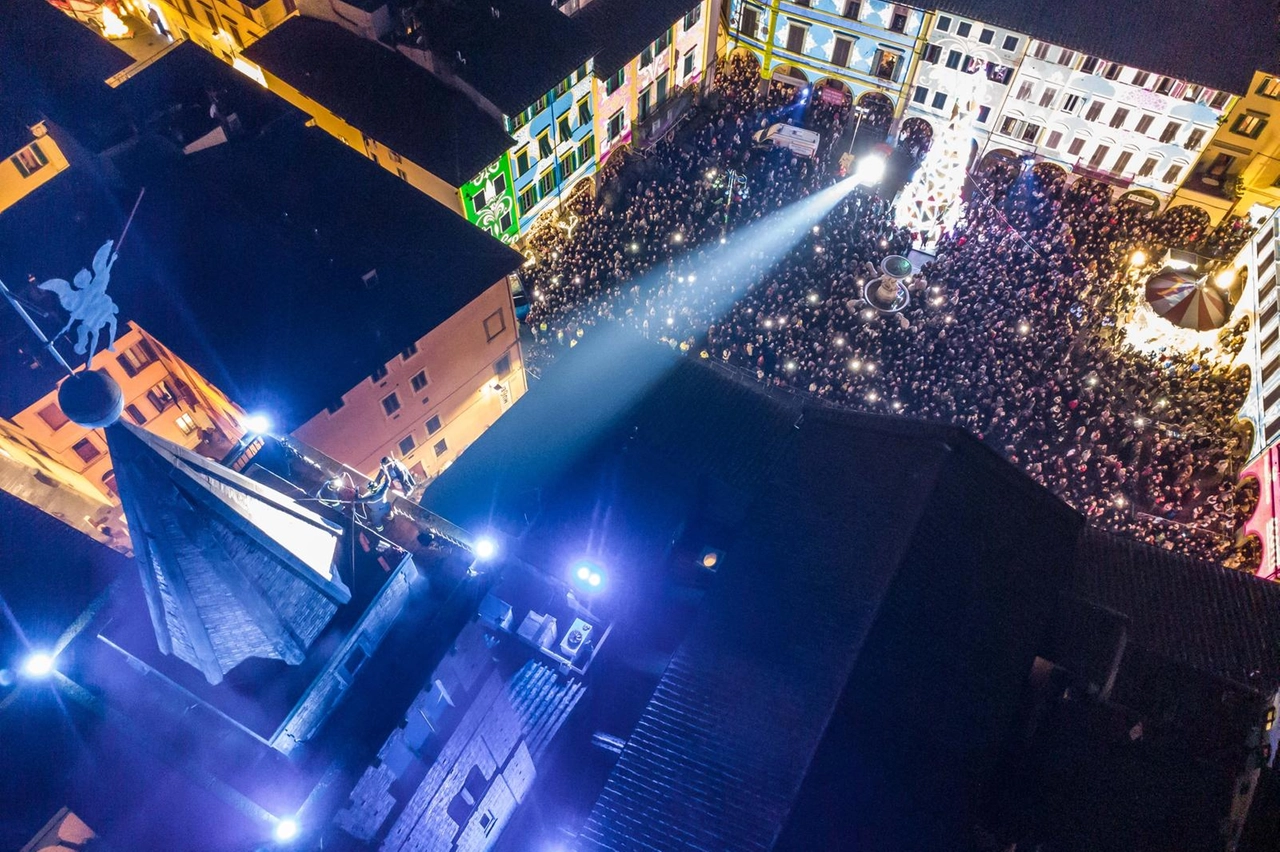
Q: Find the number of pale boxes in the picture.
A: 3